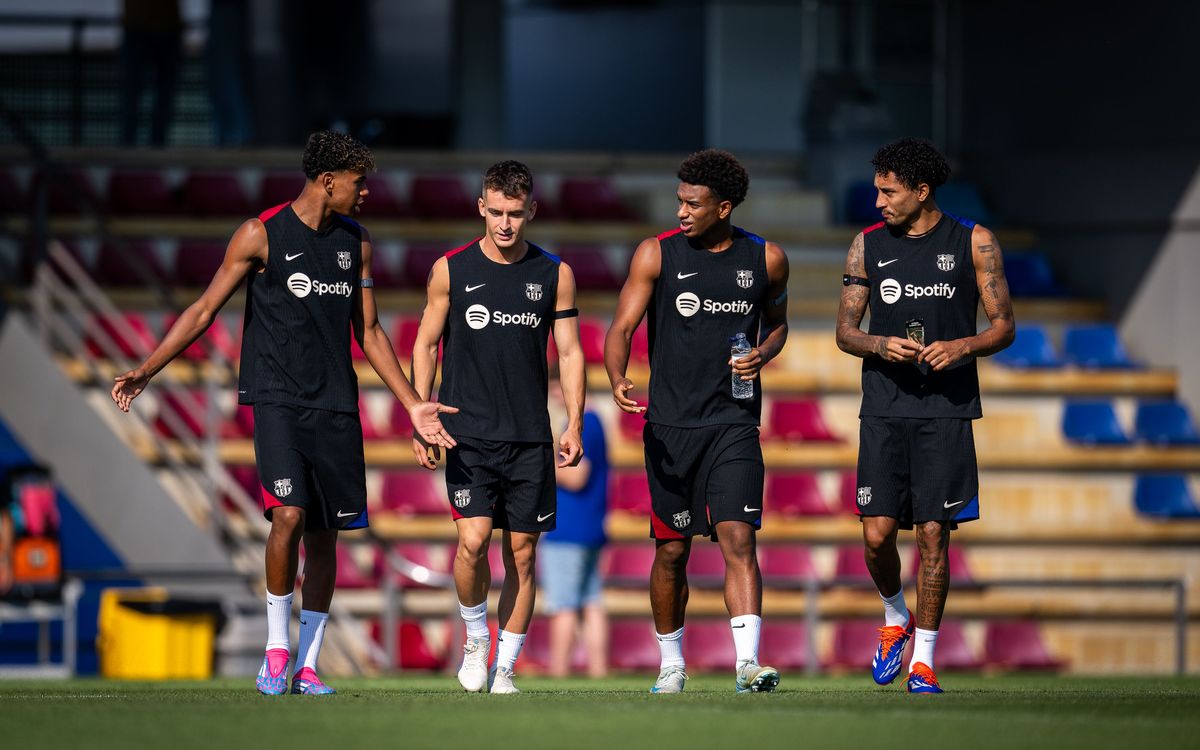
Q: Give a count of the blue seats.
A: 8